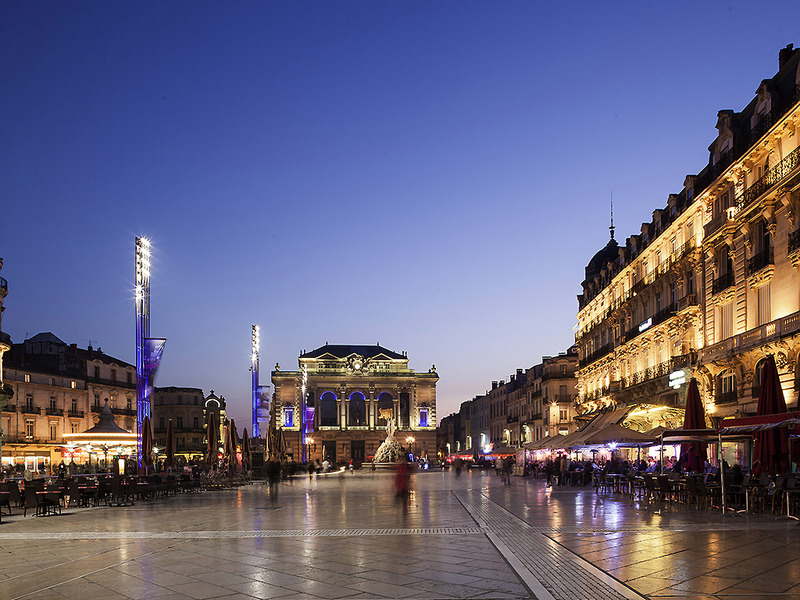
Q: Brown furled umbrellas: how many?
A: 8